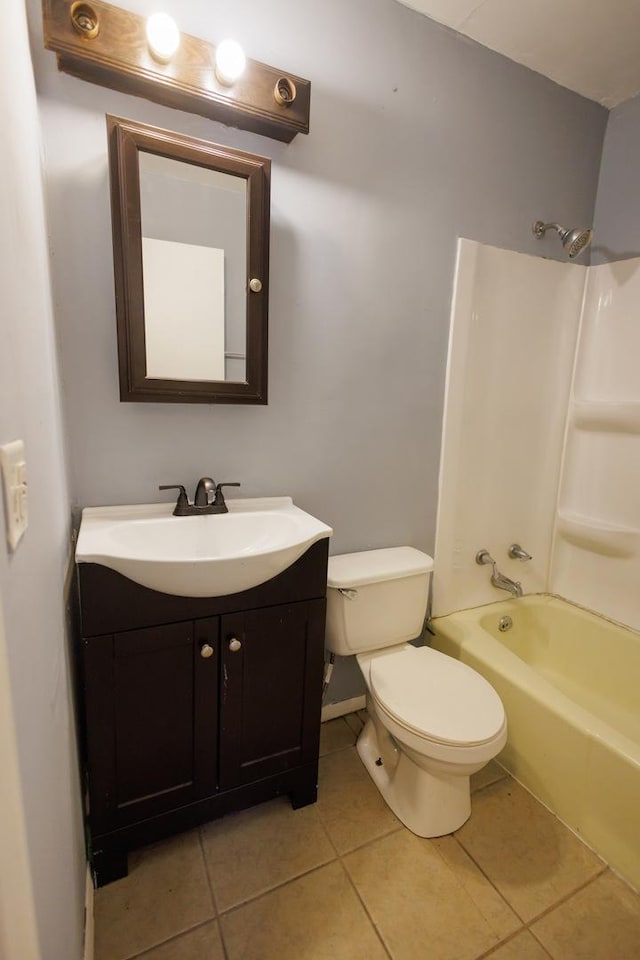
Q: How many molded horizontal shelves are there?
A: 2